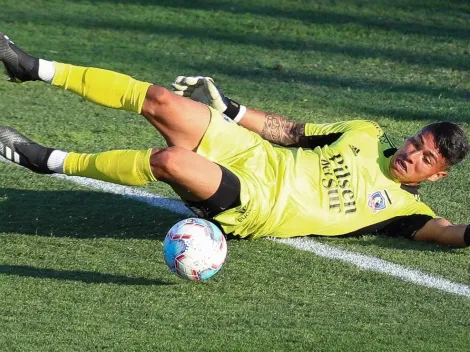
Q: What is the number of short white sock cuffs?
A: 2